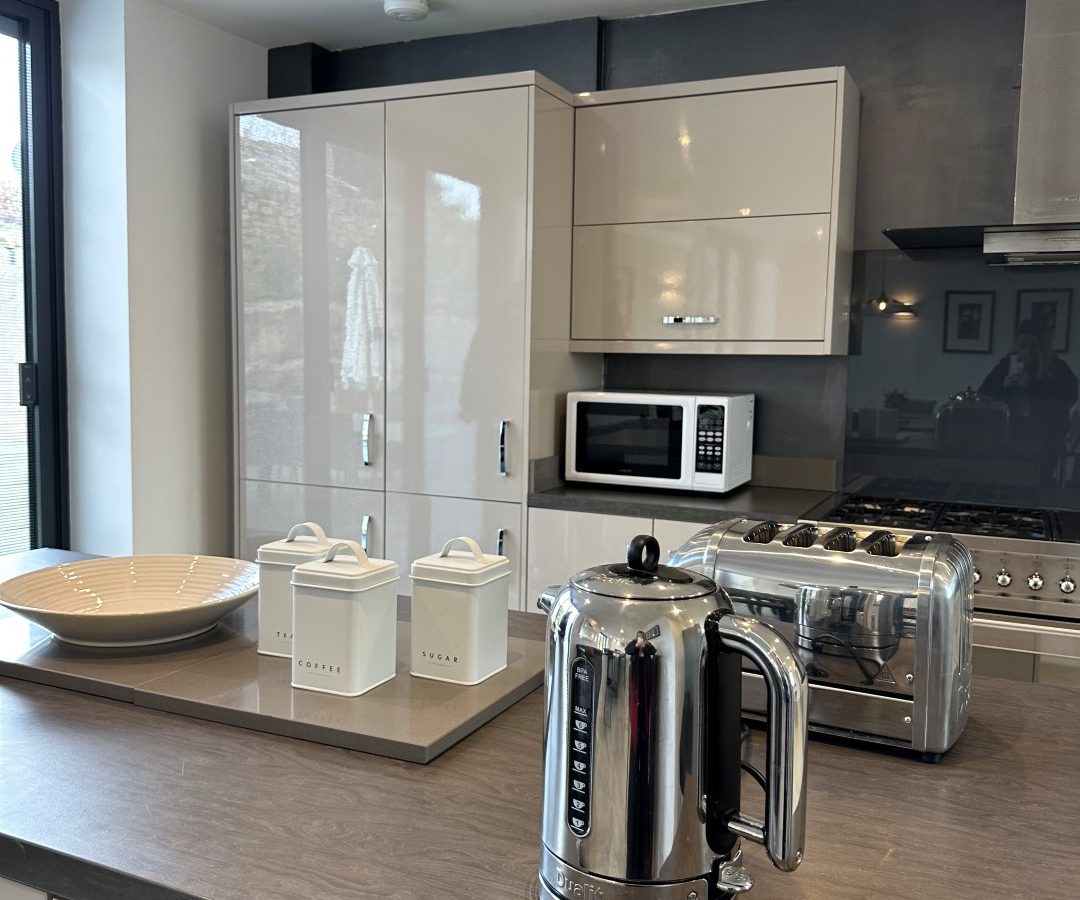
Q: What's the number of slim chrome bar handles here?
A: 5